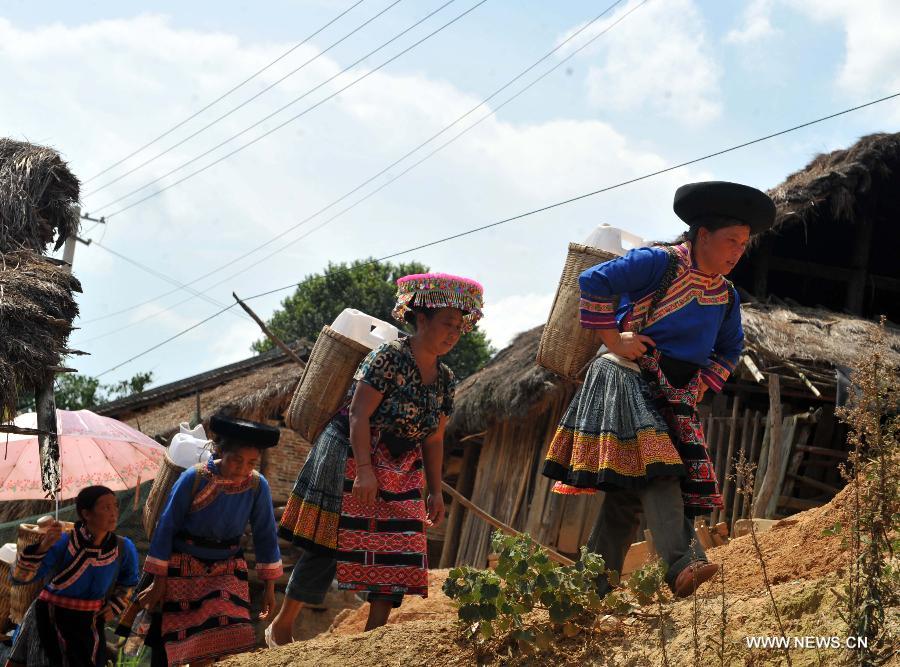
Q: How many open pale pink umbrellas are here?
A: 1